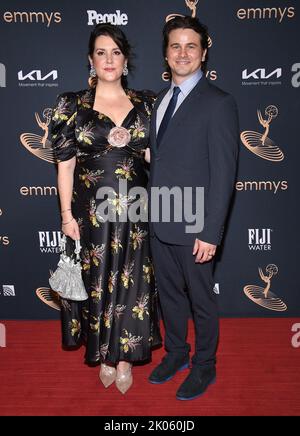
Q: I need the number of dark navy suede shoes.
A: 2